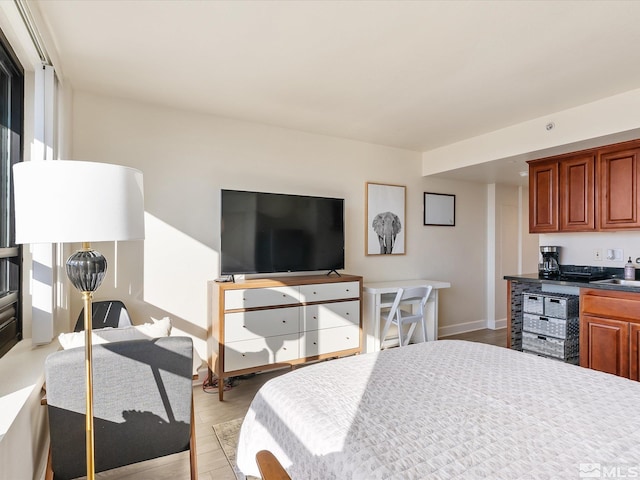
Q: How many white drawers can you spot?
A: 6